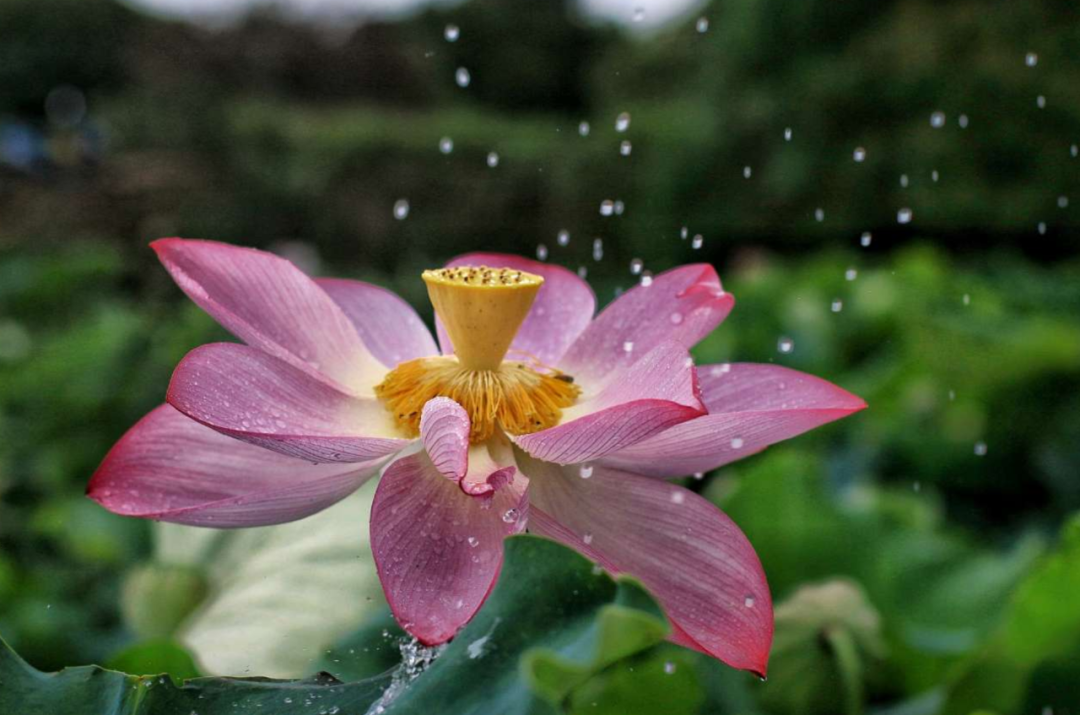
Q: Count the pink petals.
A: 11